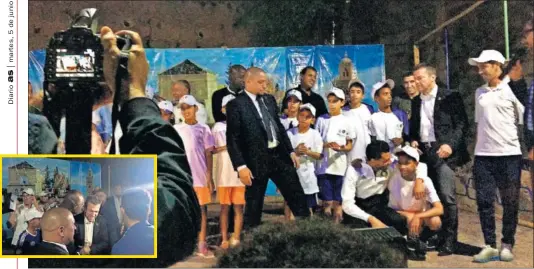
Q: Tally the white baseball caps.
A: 13